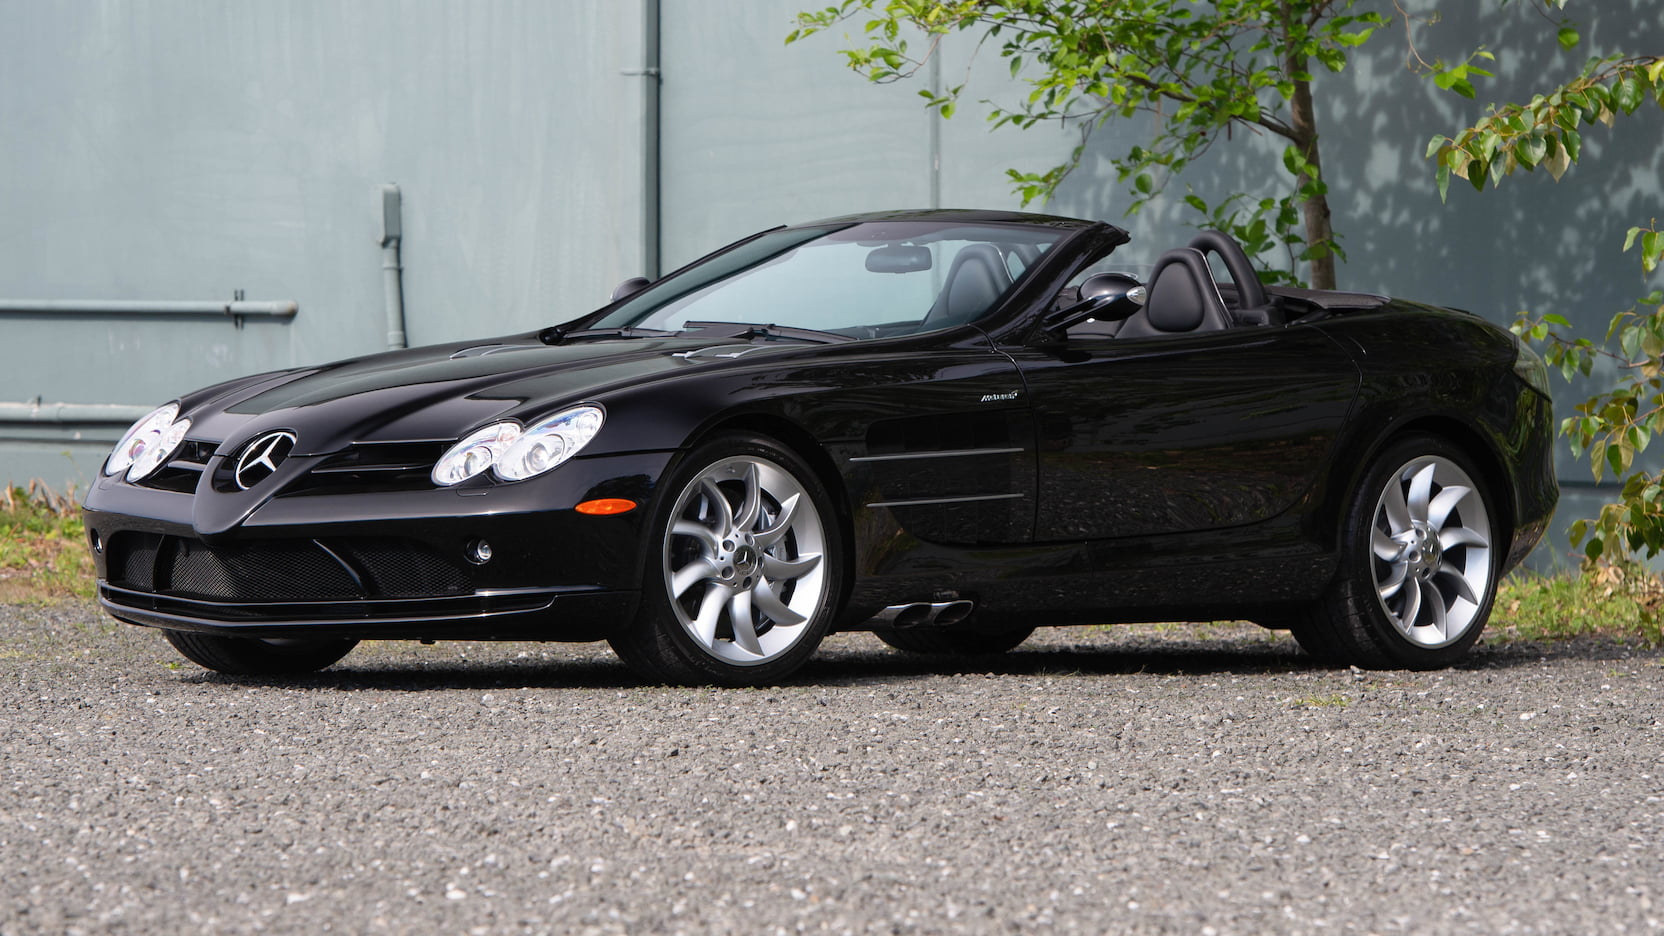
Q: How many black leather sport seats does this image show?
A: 2